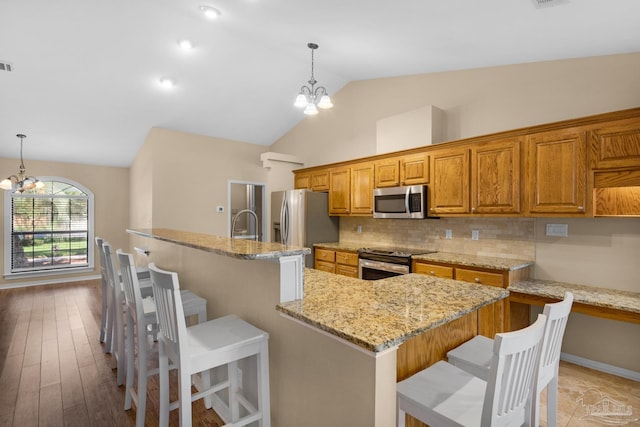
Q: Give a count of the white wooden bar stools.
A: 6